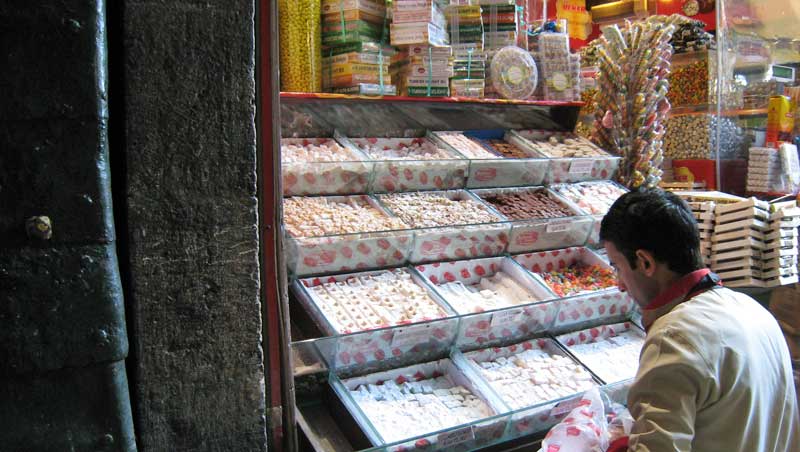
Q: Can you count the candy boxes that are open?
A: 14